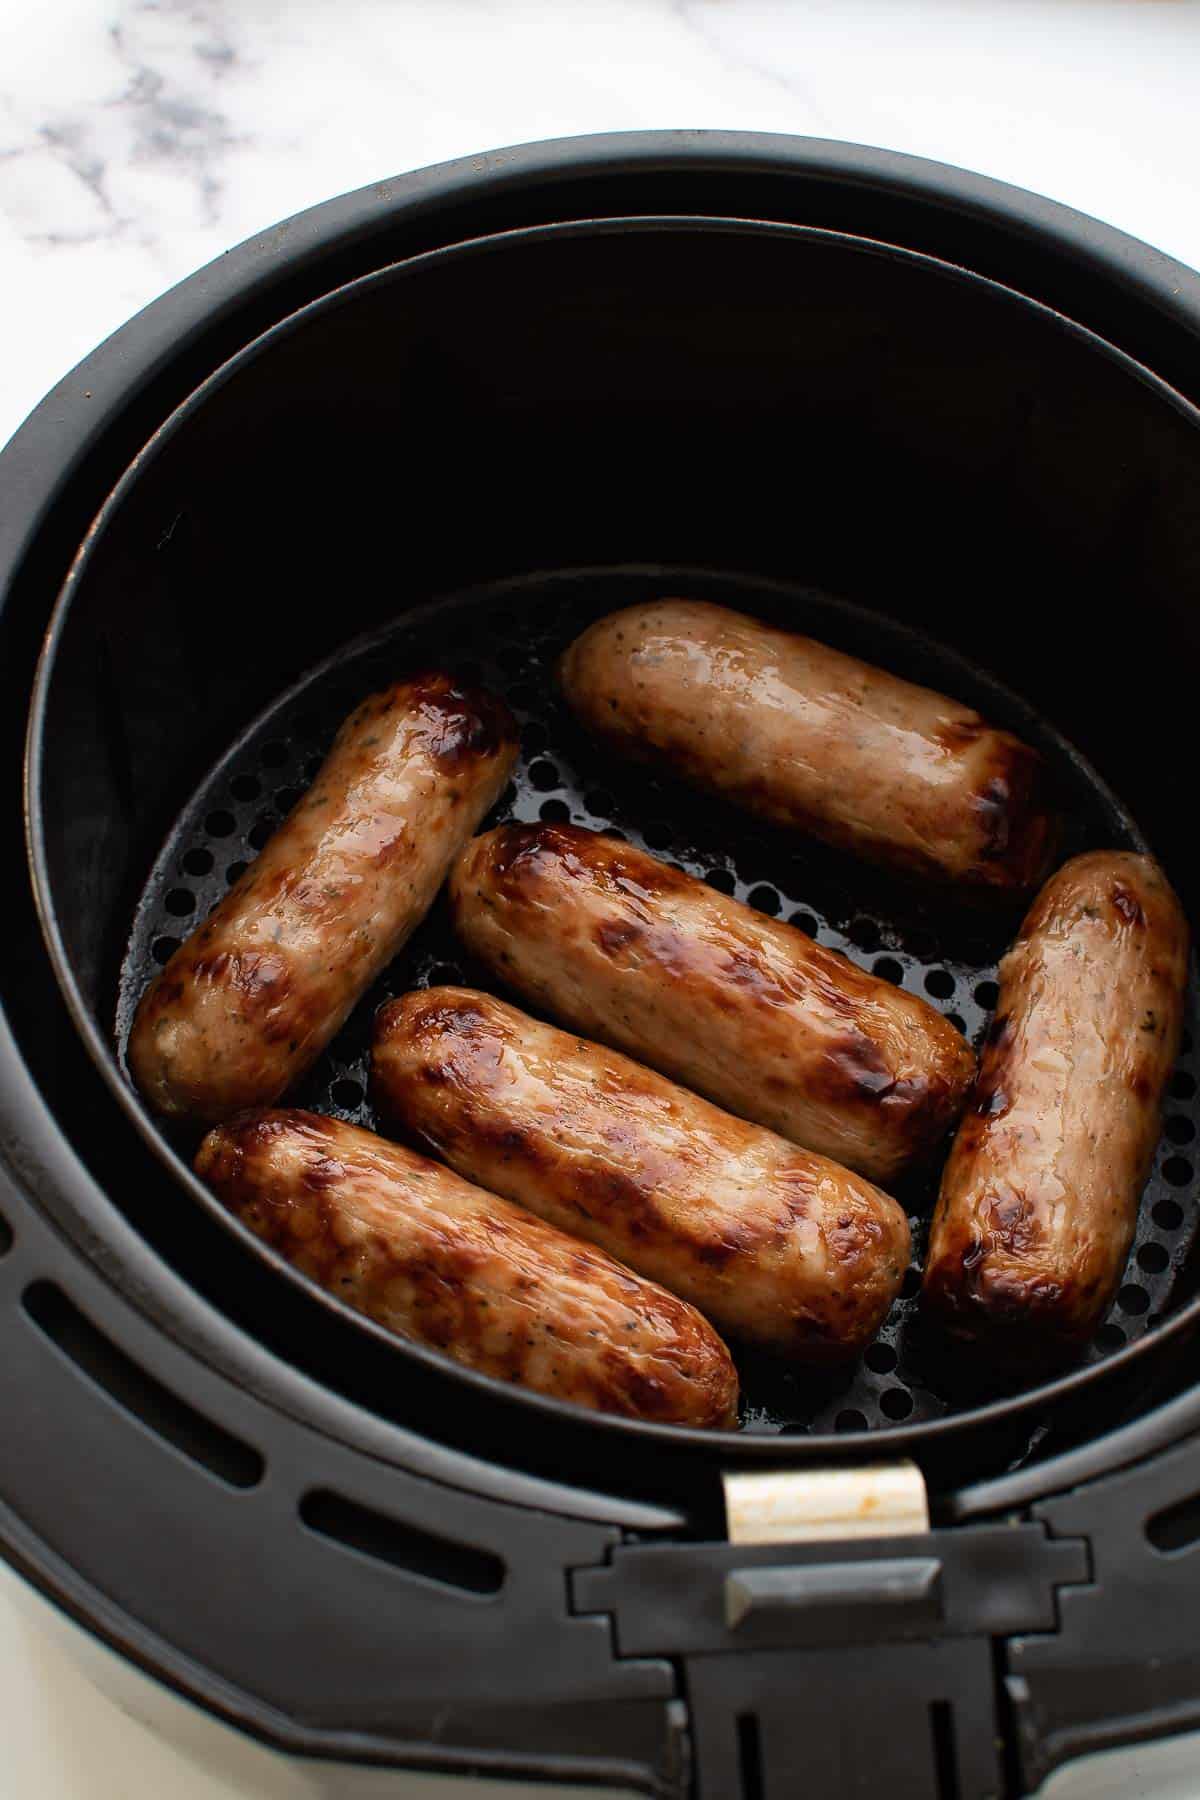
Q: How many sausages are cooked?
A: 6